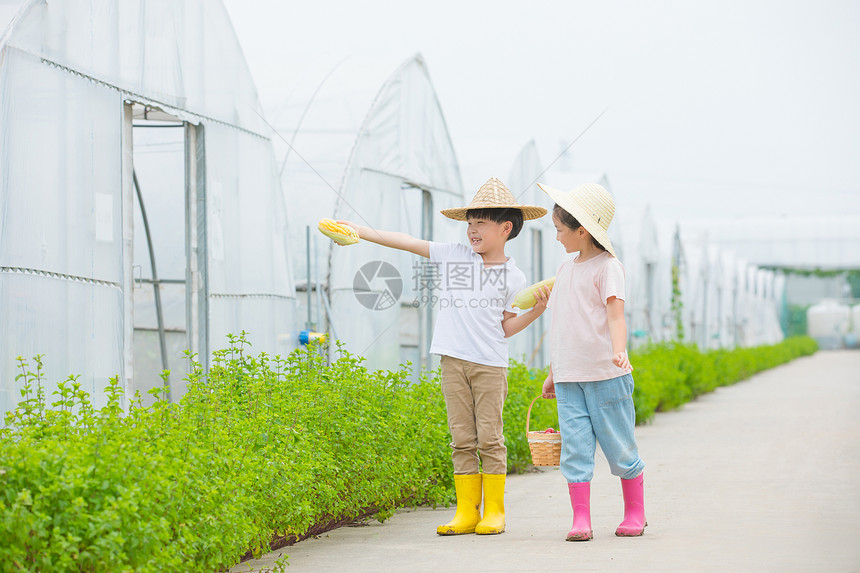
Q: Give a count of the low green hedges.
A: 1